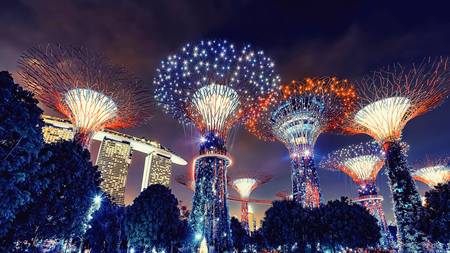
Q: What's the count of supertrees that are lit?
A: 7